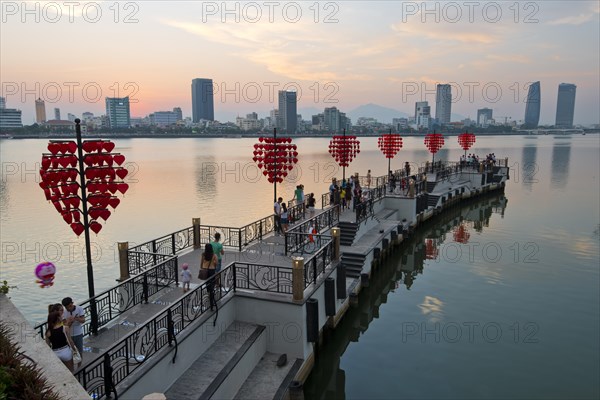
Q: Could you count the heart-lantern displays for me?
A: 6